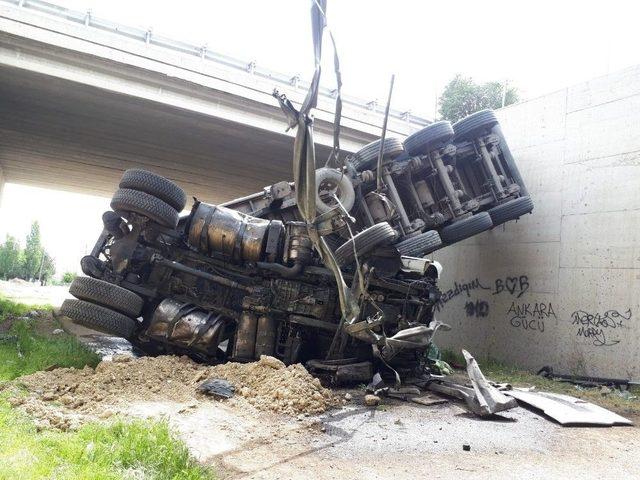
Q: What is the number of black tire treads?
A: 11